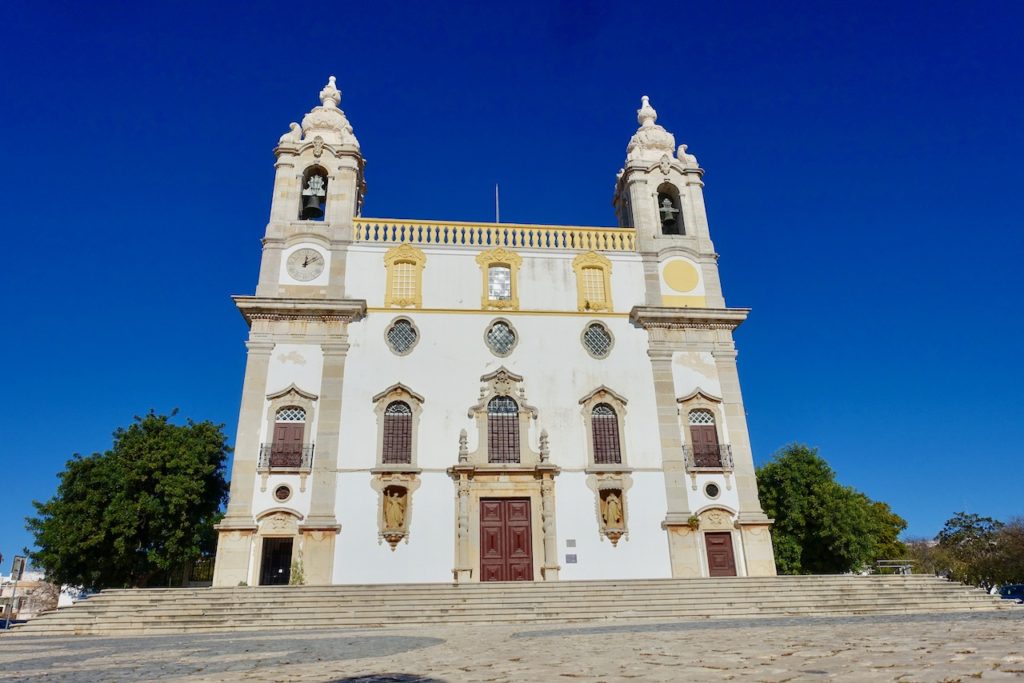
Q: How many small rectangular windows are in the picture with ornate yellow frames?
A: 3